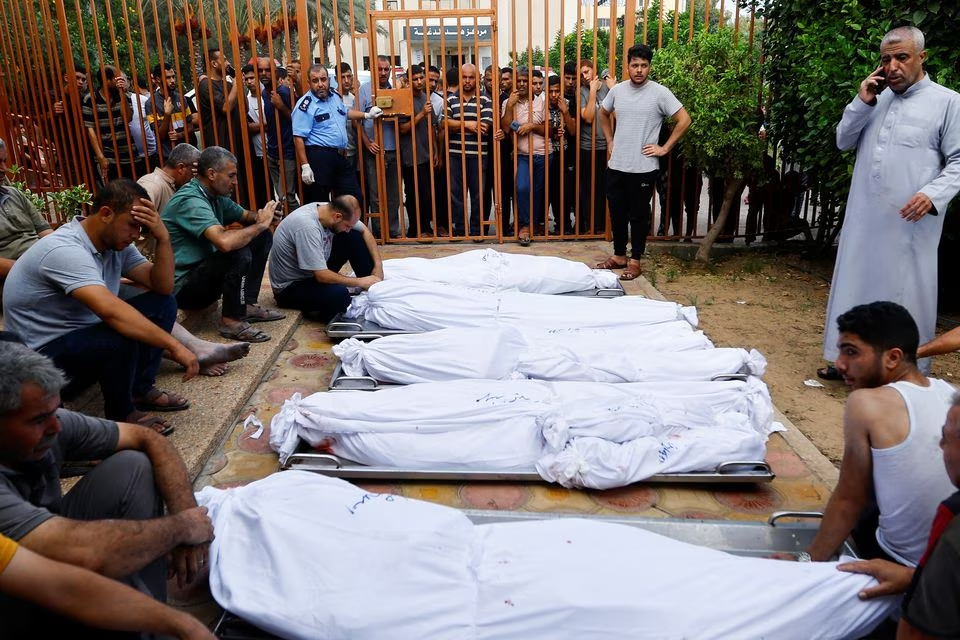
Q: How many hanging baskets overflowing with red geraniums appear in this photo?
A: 0